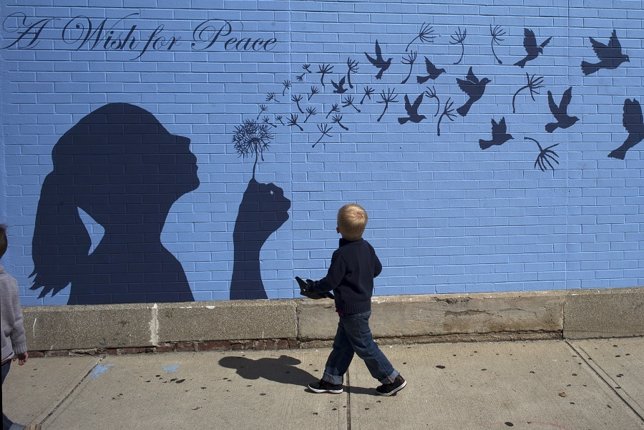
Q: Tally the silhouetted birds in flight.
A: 10